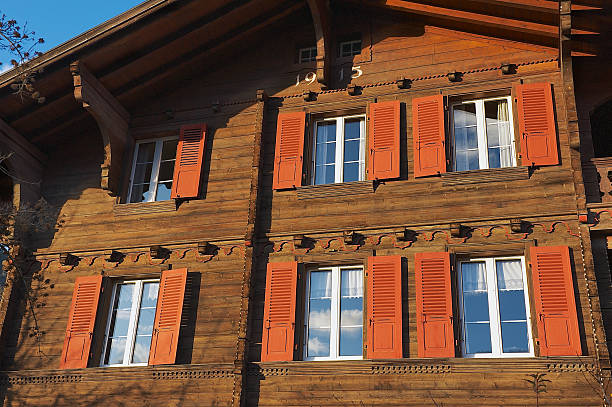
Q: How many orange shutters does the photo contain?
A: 11